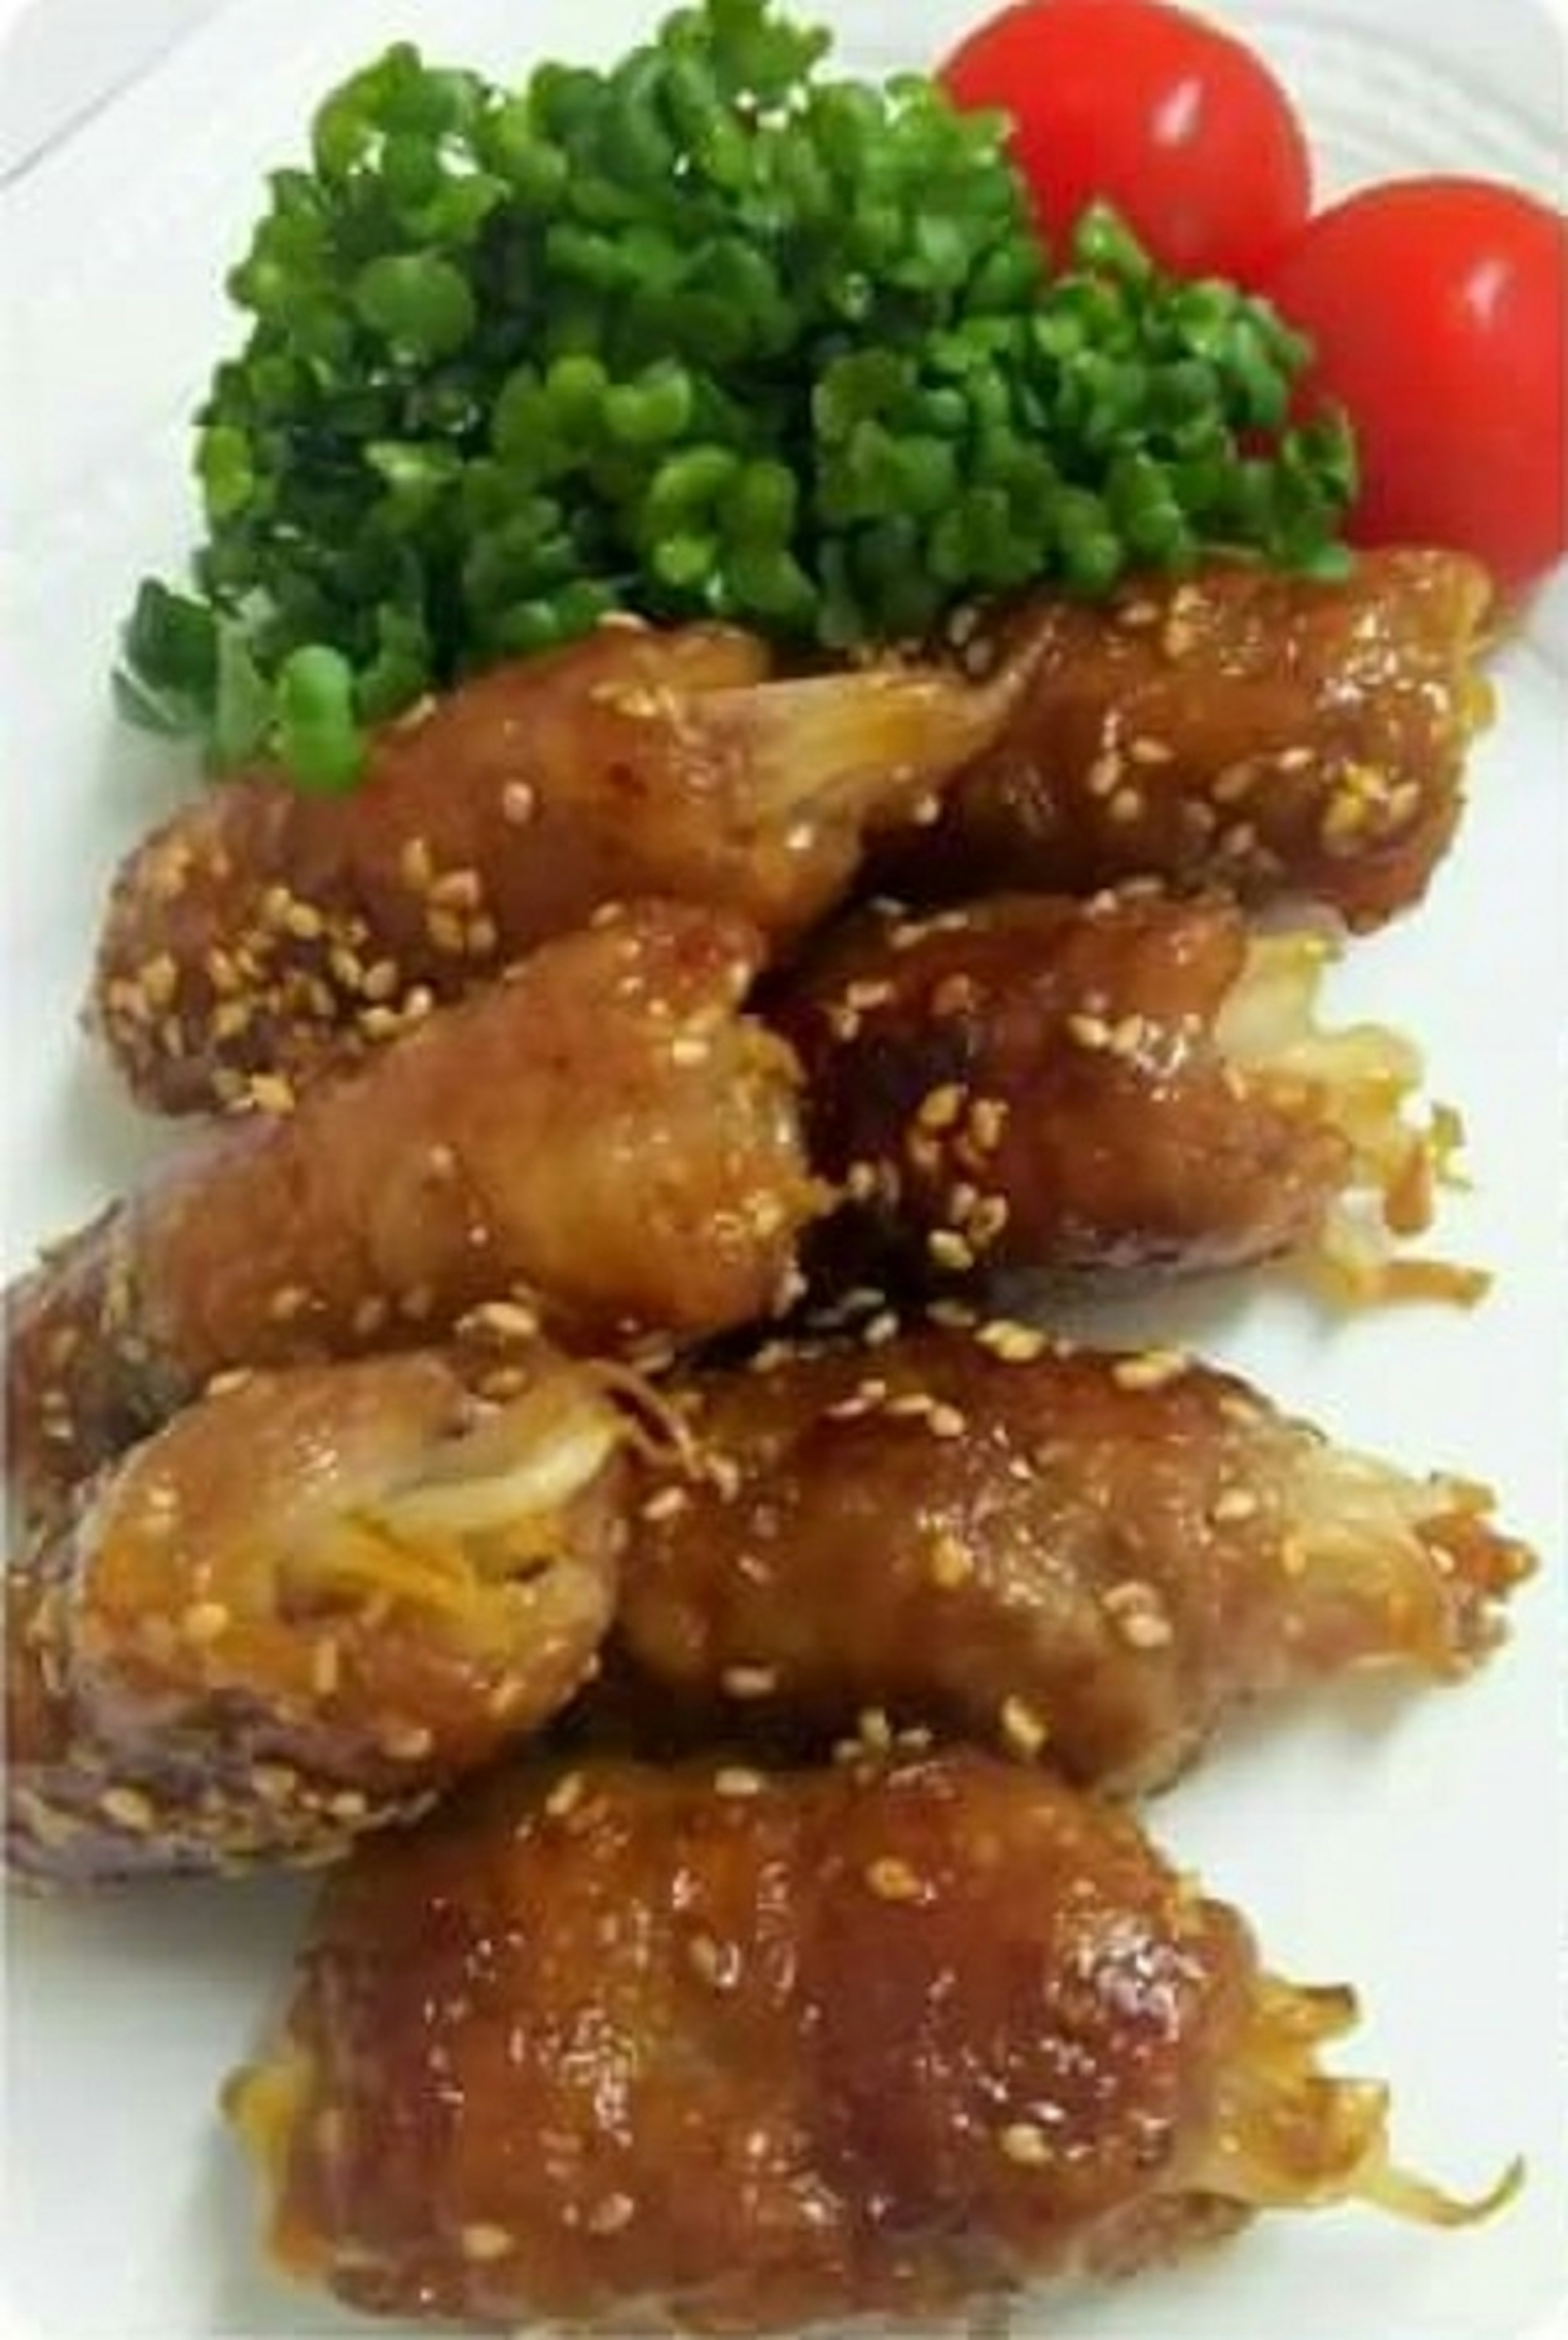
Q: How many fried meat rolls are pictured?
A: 7